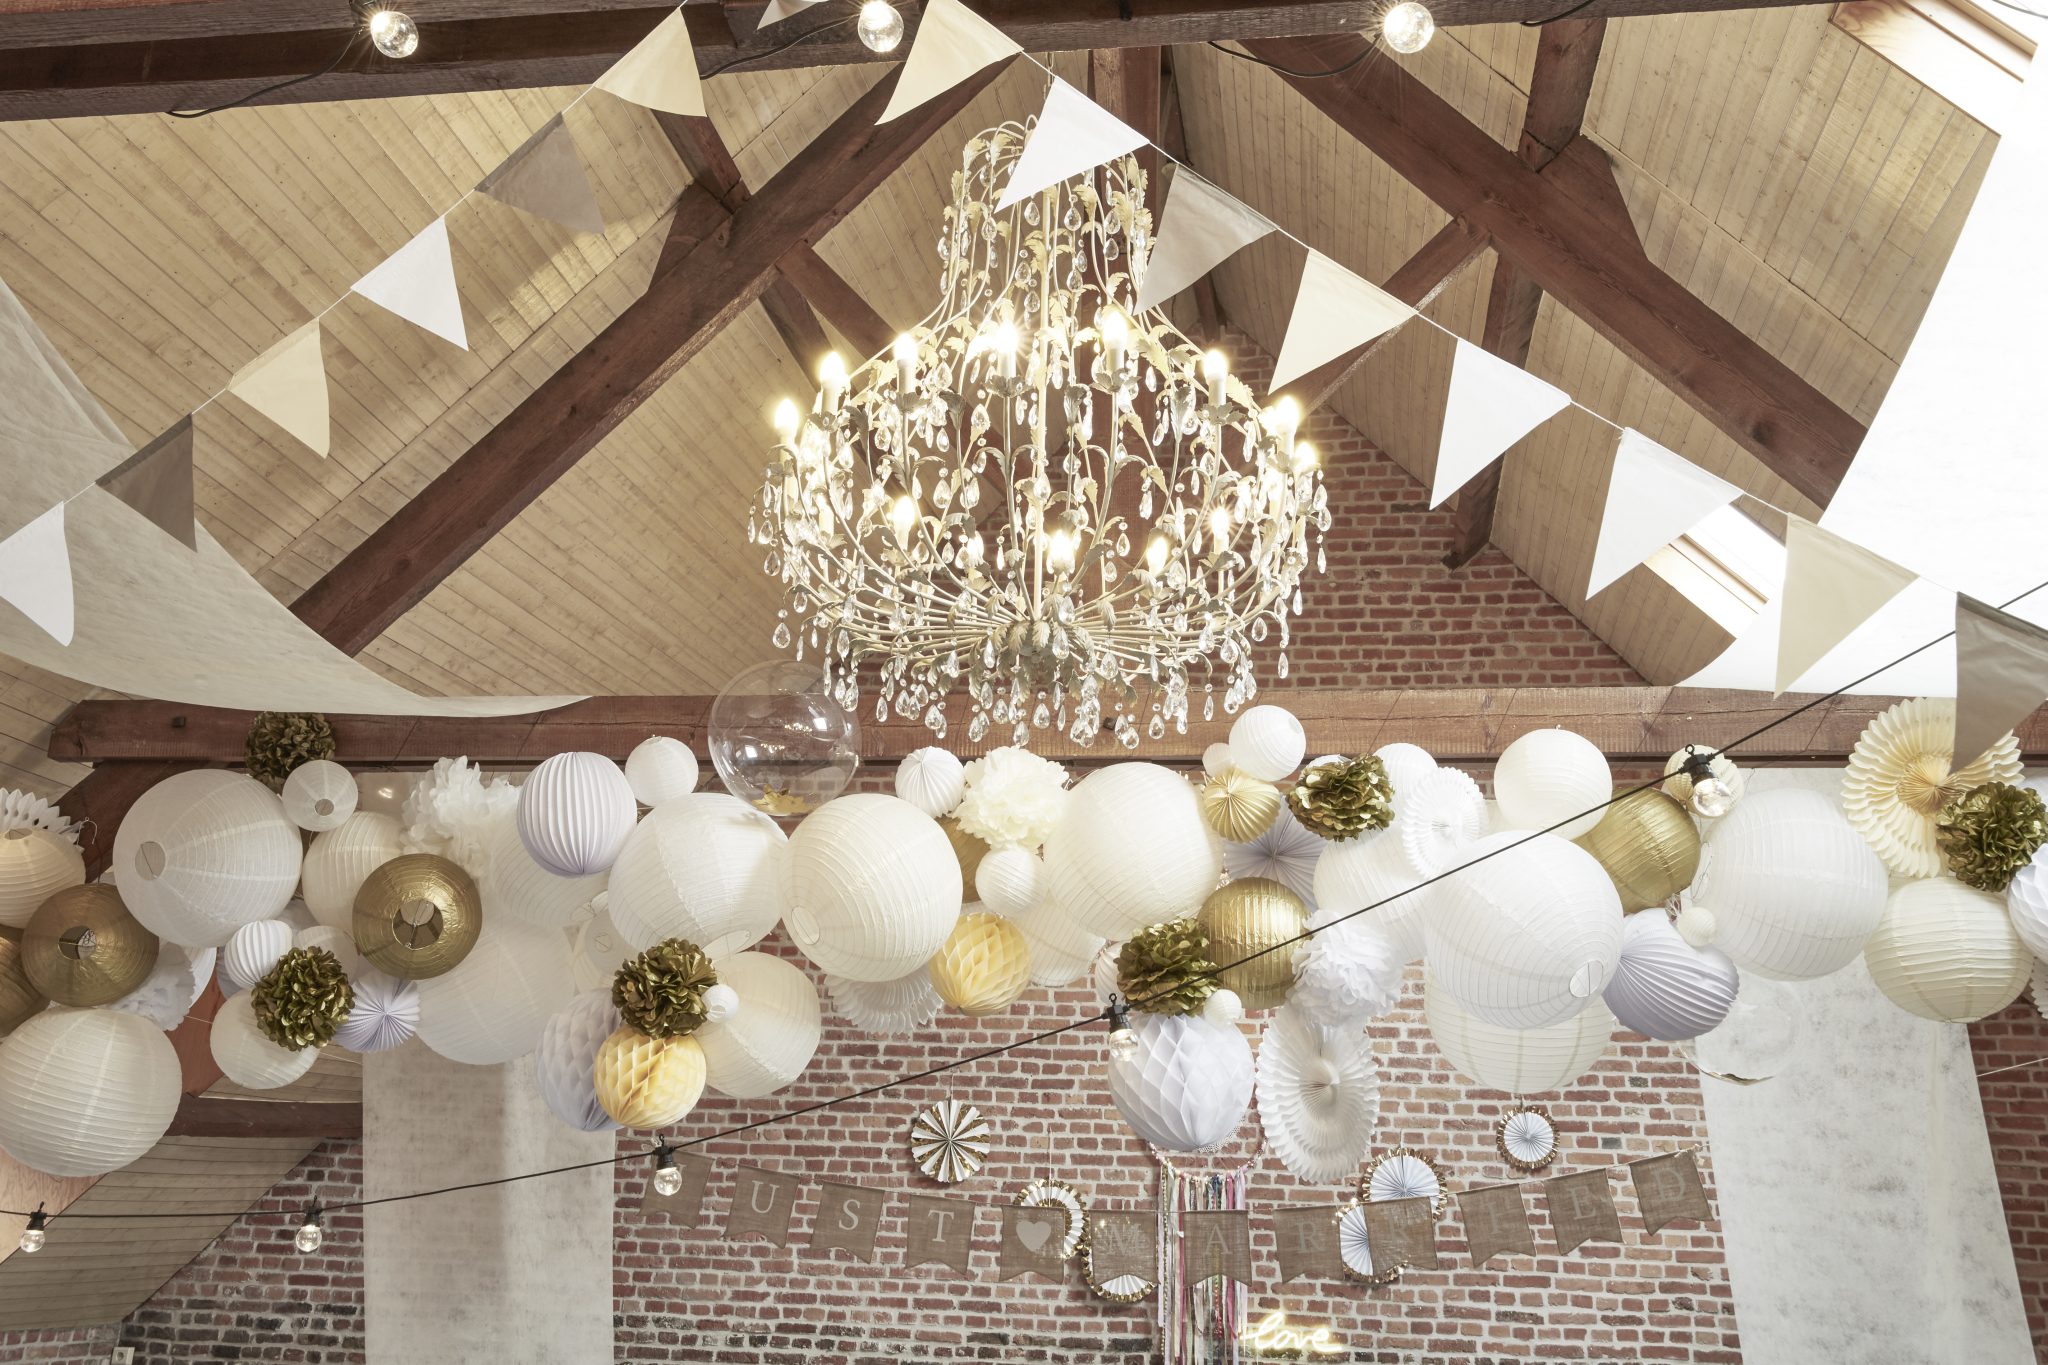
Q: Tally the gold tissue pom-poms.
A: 6